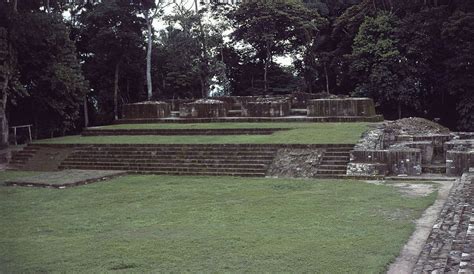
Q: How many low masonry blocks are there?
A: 4